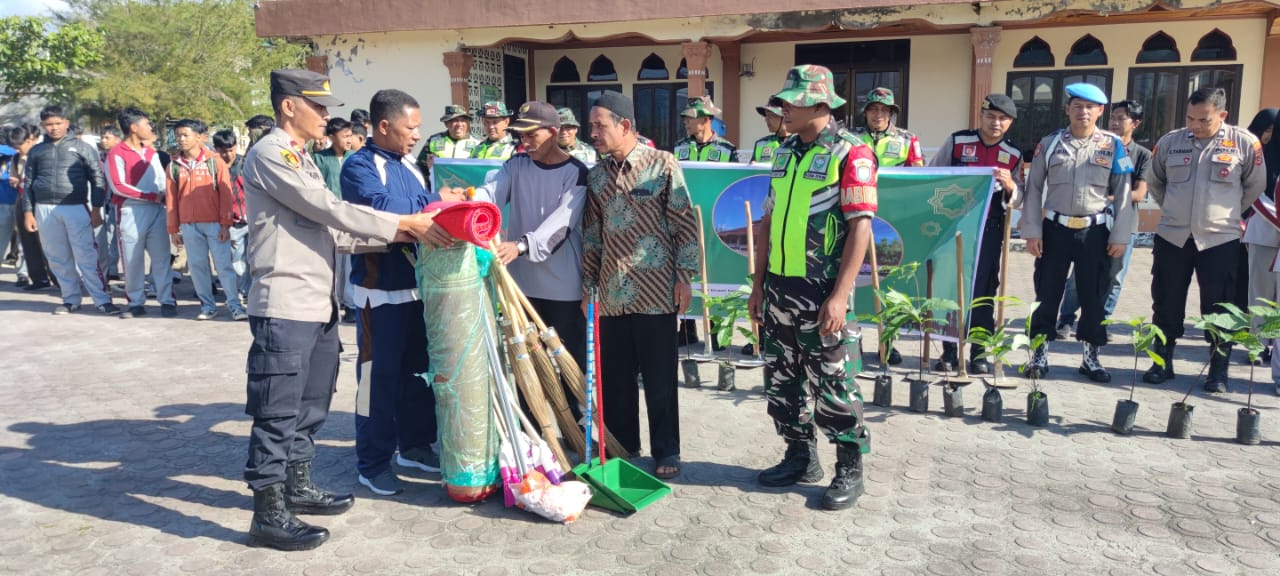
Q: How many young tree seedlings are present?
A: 10